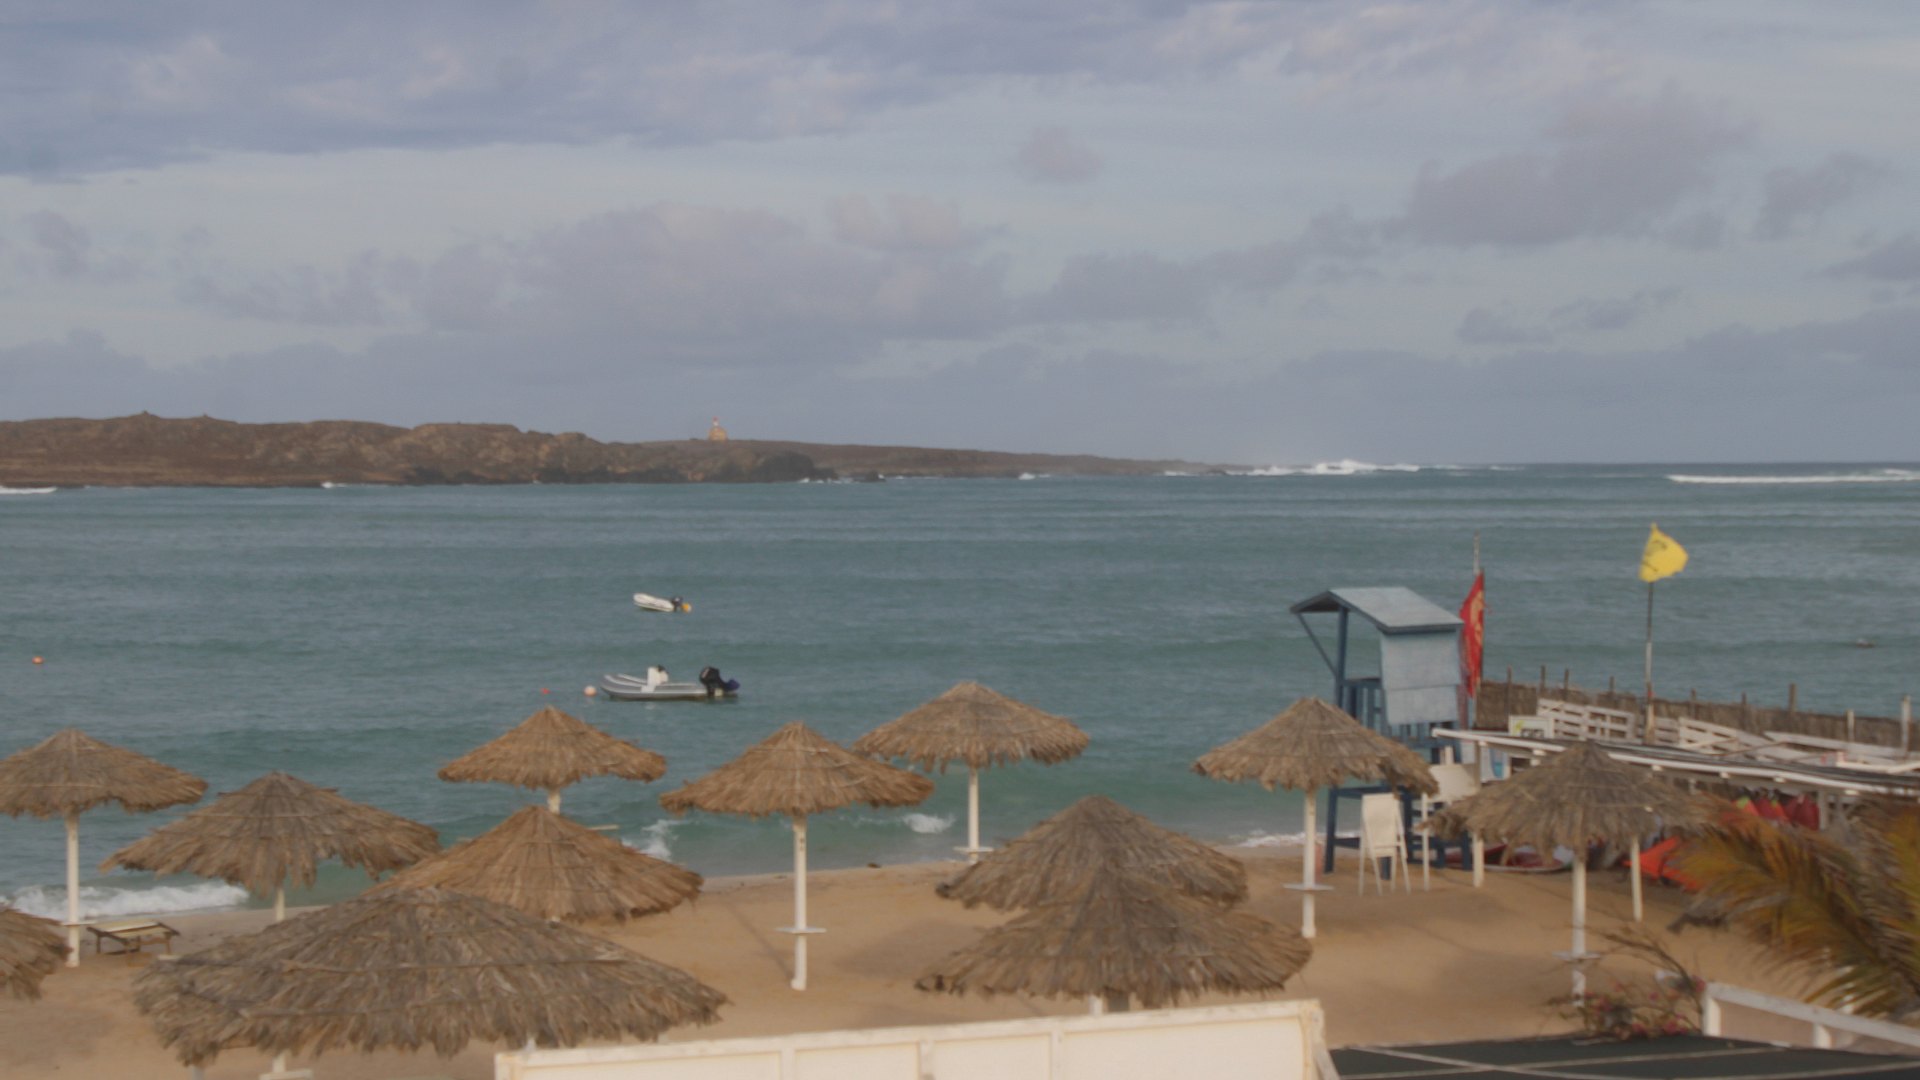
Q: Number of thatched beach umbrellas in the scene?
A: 12